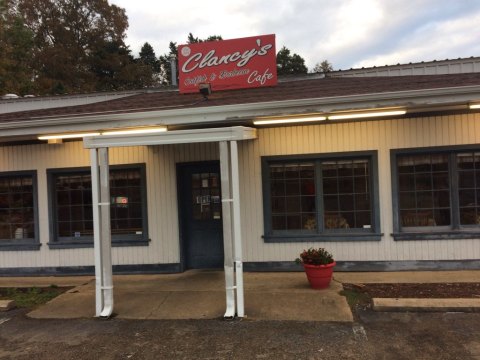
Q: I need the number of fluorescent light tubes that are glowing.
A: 5